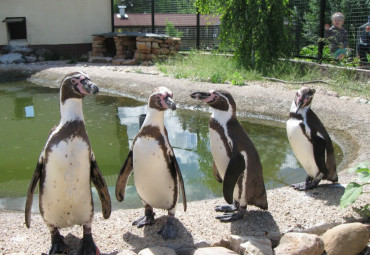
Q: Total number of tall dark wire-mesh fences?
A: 1